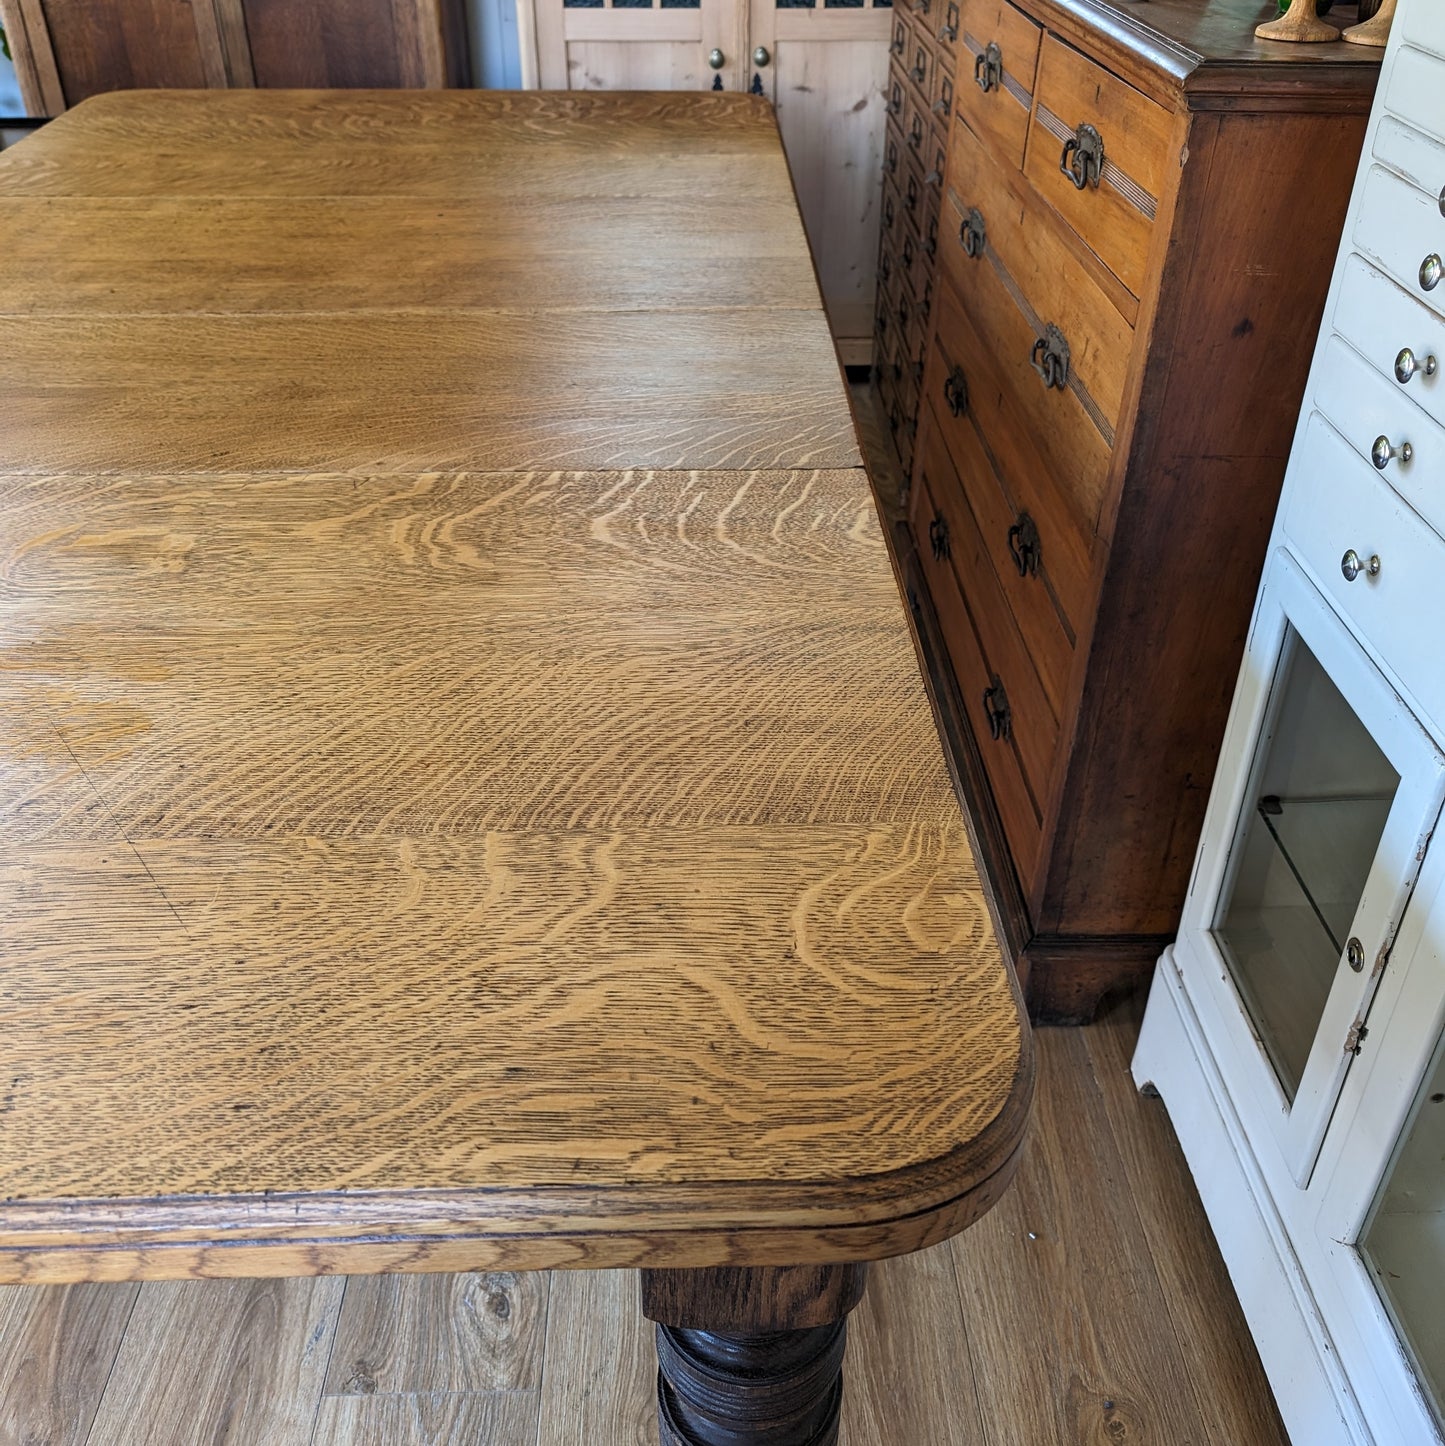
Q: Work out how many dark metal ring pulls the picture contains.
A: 8